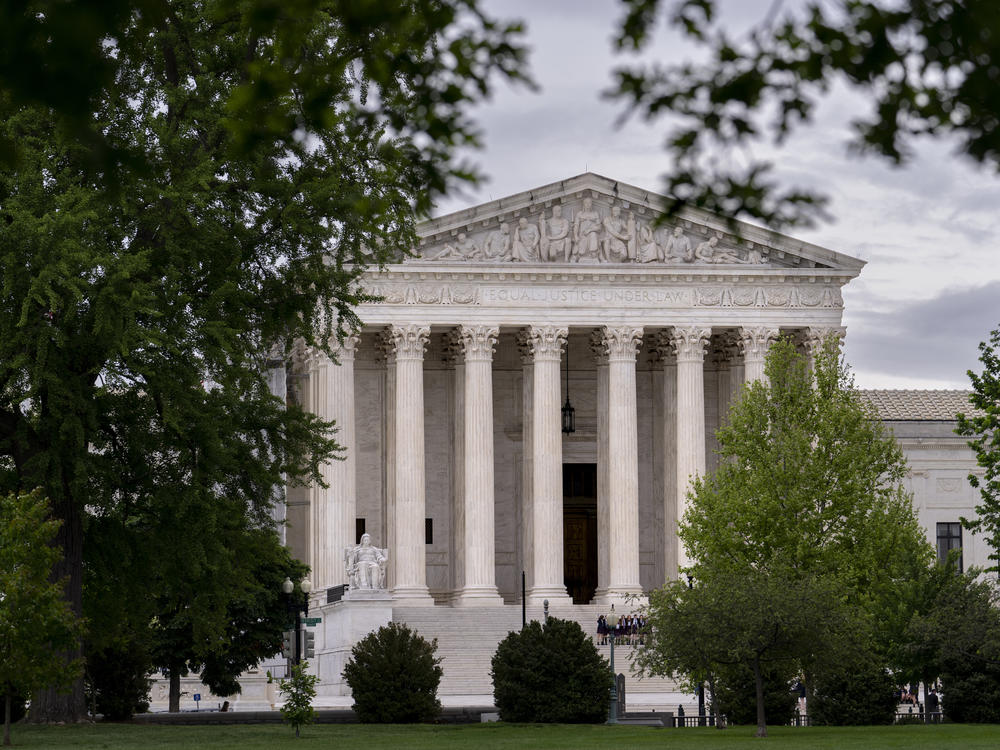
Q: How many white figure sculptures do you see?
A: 10